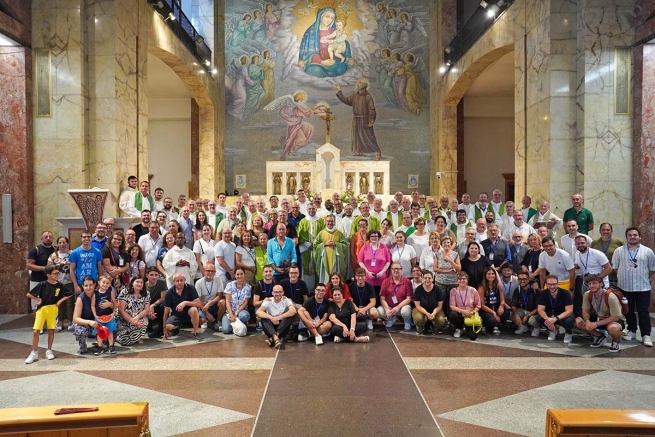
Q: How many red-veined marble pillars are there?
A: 2